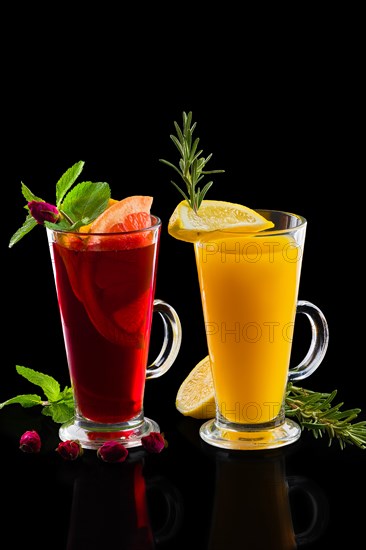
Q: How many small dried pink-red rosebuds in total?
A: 5